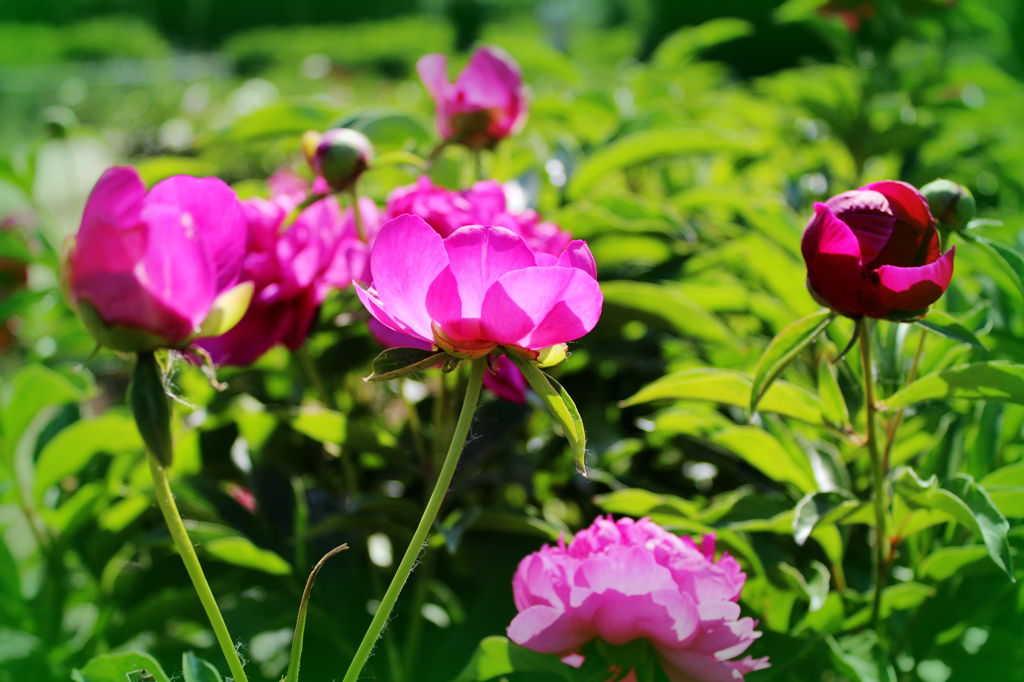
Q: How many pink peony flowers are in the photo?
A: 6